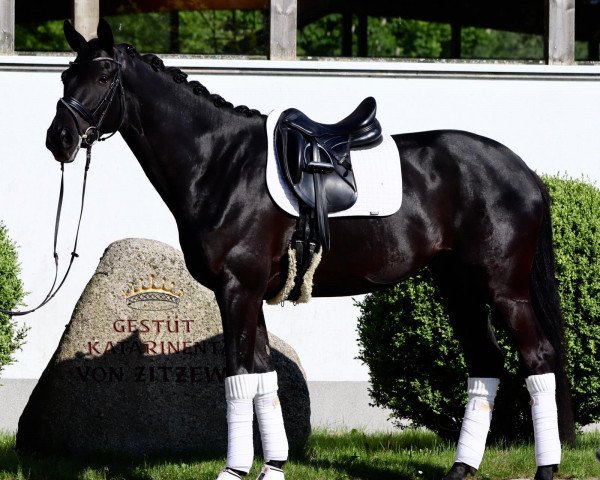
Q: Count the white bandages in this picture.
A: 4